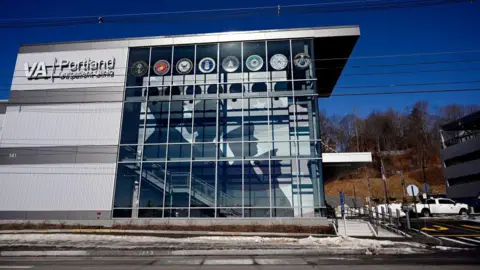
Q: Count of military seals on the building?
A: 8